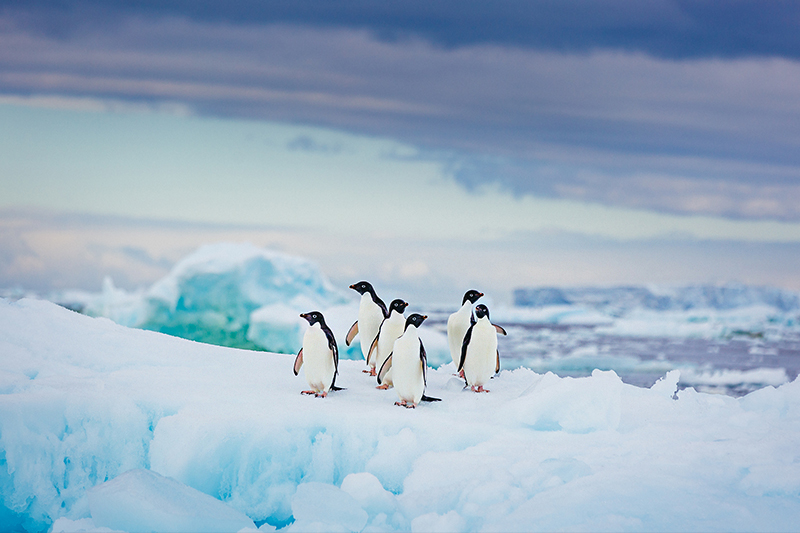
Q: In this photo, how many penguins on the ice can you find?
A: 6